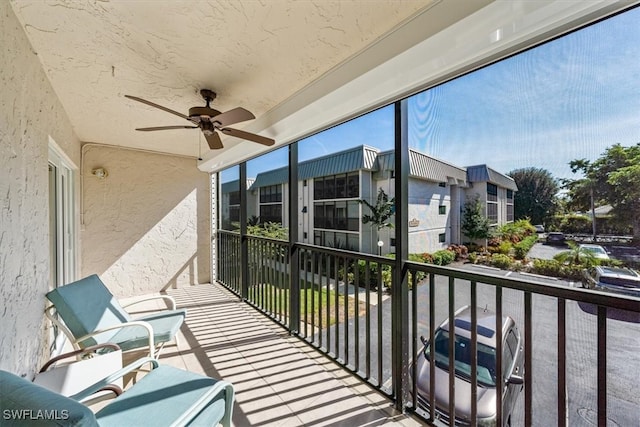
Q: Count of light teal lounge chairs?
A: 2